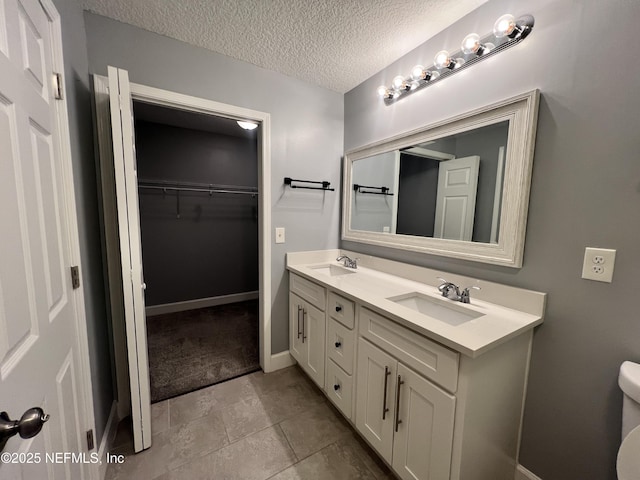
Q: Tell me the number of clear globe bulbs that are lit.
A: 6